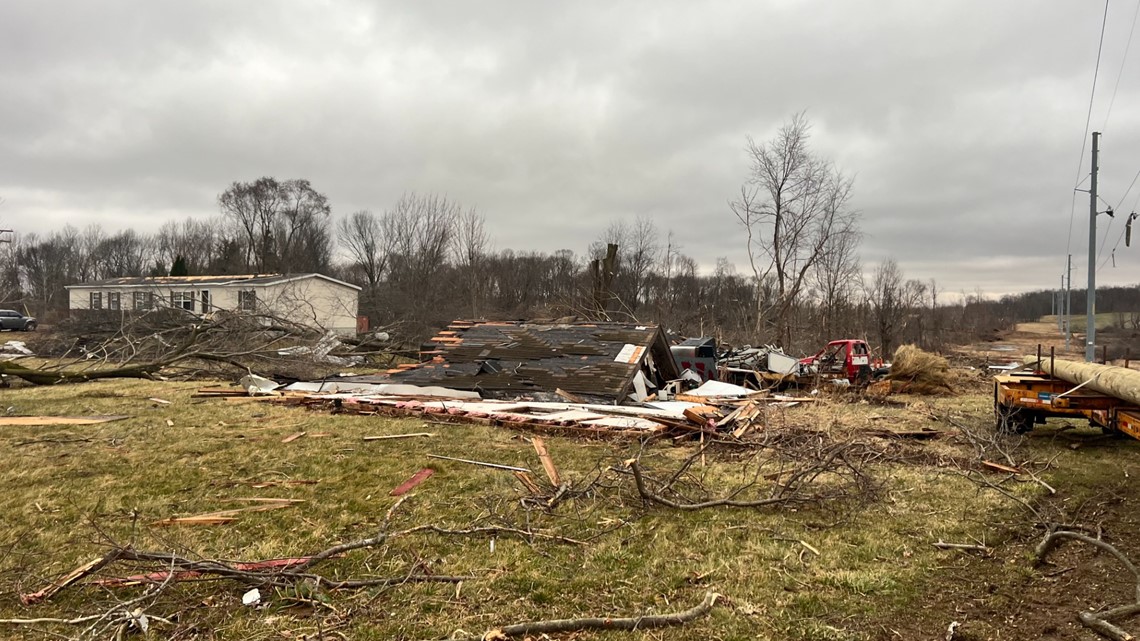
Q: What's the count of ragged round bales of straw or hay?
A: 1